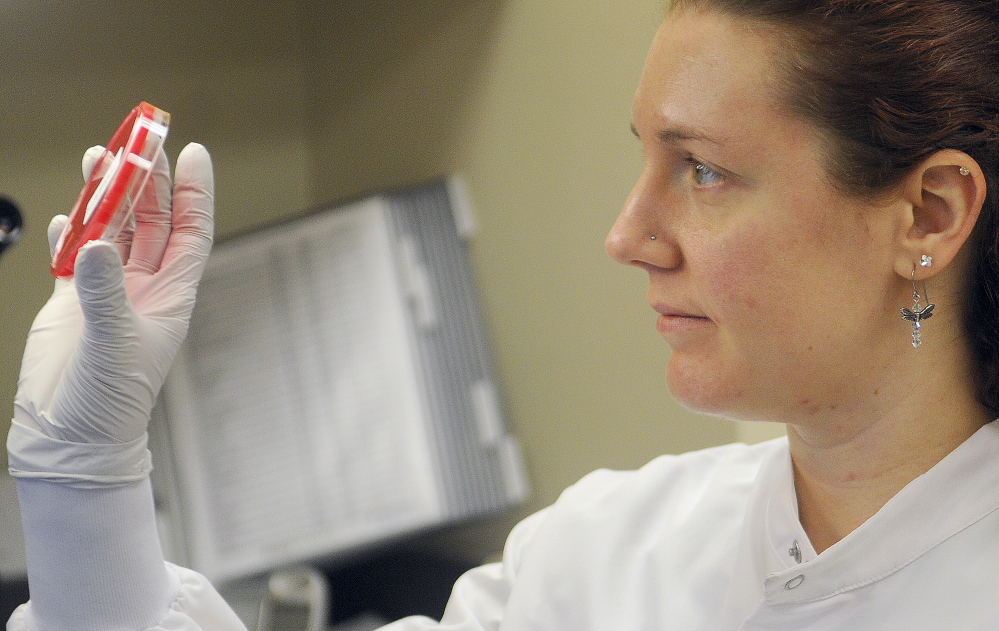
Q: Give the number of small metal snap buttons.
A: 2